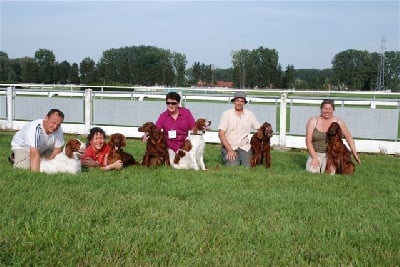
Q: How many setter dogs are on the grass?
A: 6